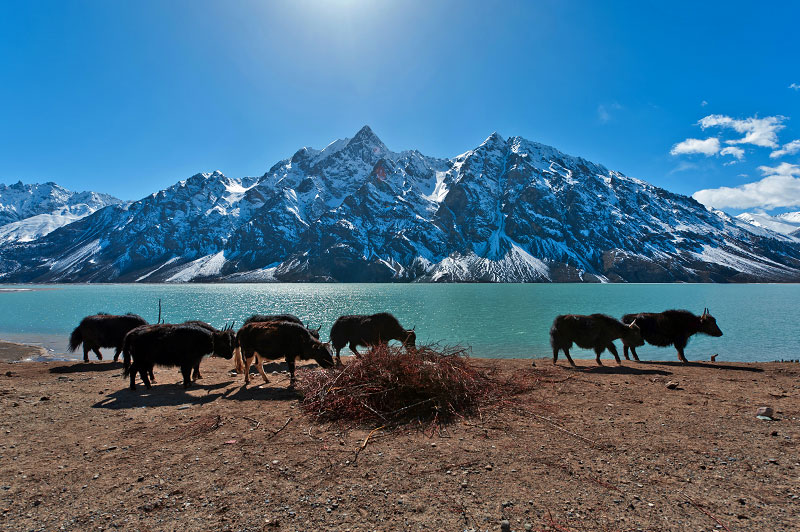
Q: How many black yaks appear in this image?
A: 8